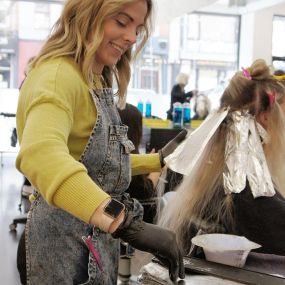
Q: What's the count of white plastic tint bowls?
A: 1